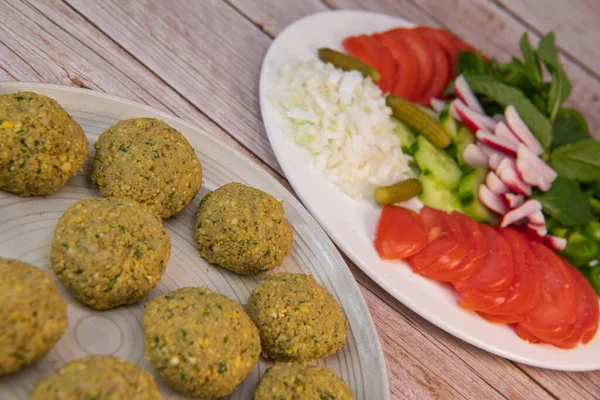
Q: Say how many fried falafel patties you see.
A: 9